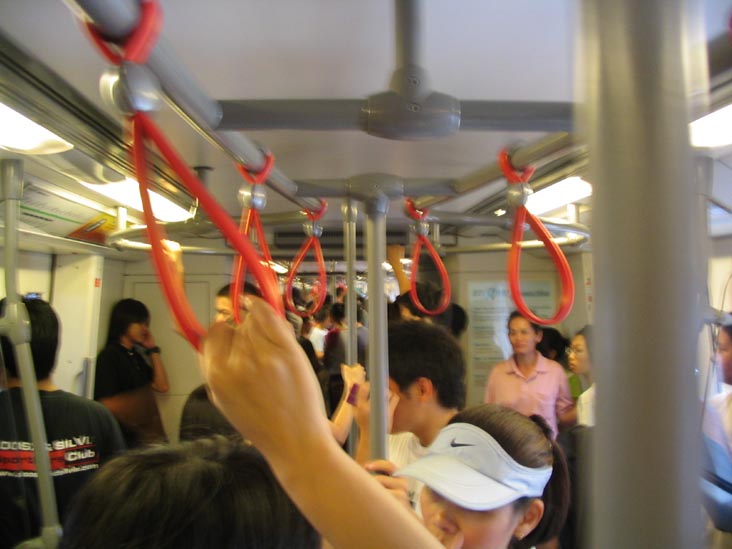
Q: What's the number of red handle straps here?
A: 5